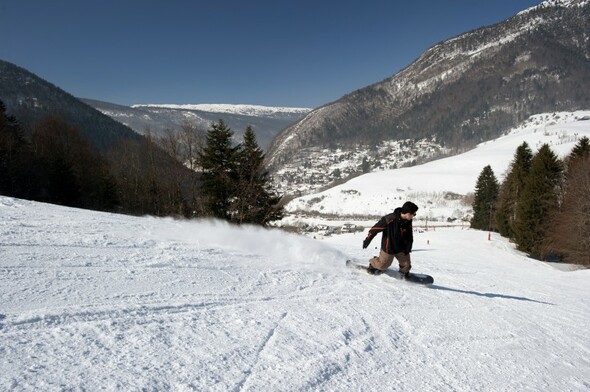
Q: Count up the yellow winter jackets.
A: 0